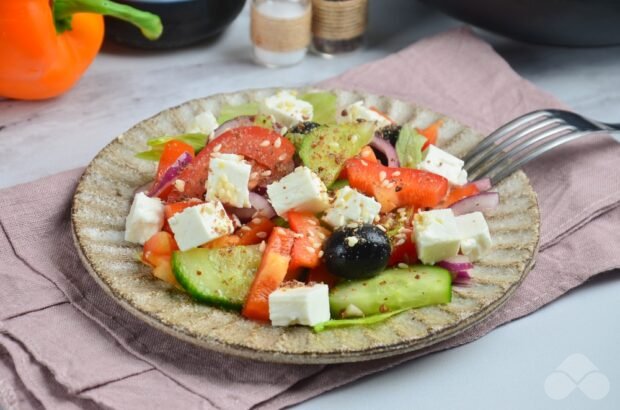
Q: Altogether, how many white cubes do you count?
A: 12